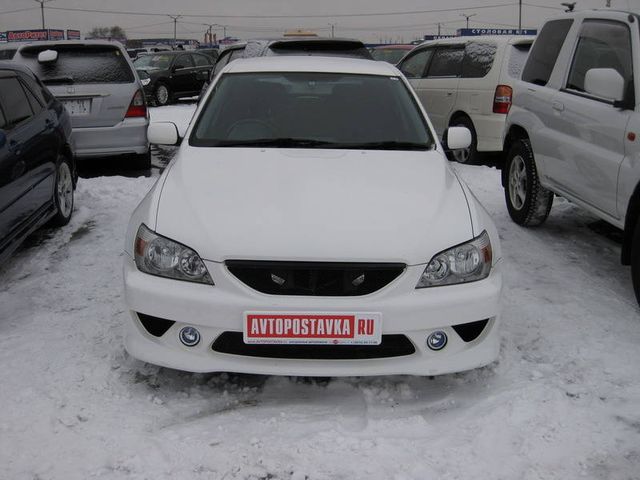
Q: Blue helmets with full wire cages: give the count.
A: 0